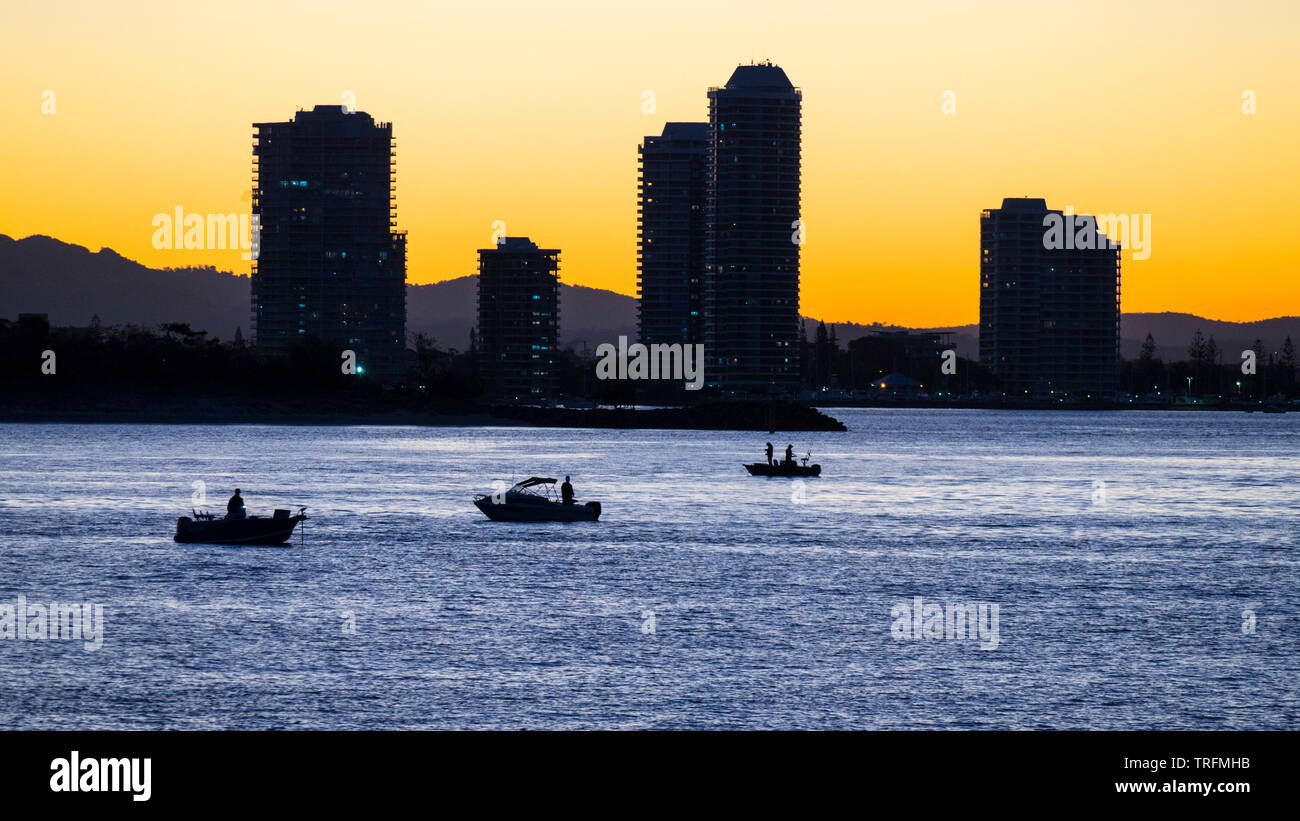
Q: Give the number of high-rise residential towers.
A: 5